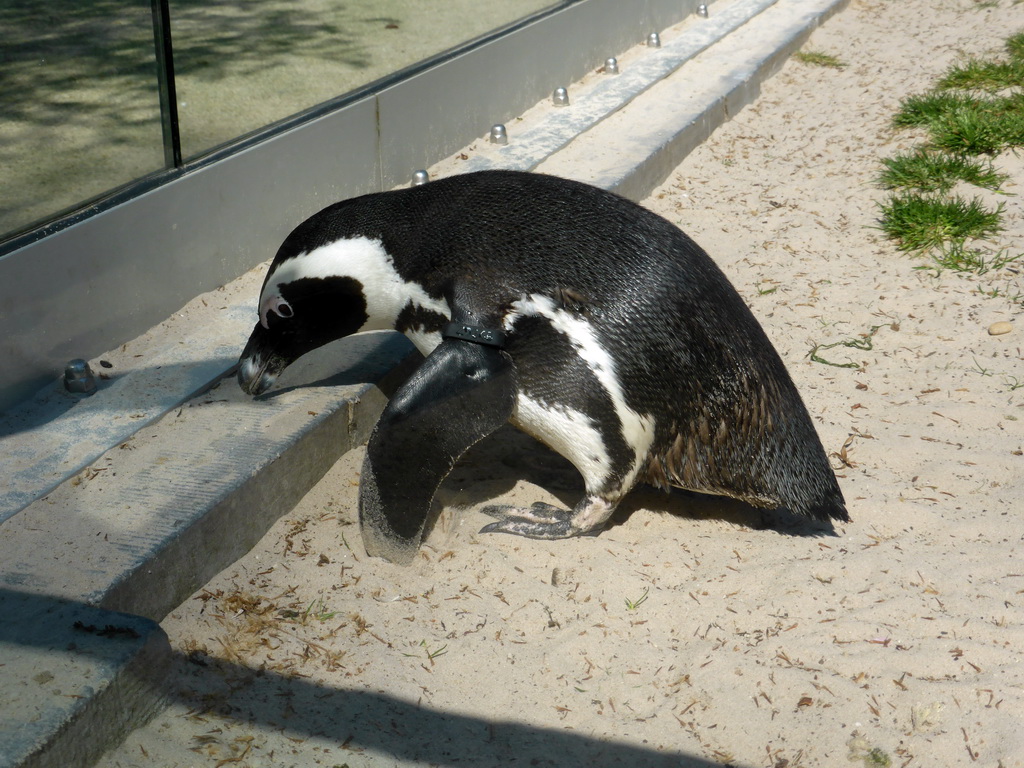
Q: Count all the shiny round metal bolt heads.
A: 7